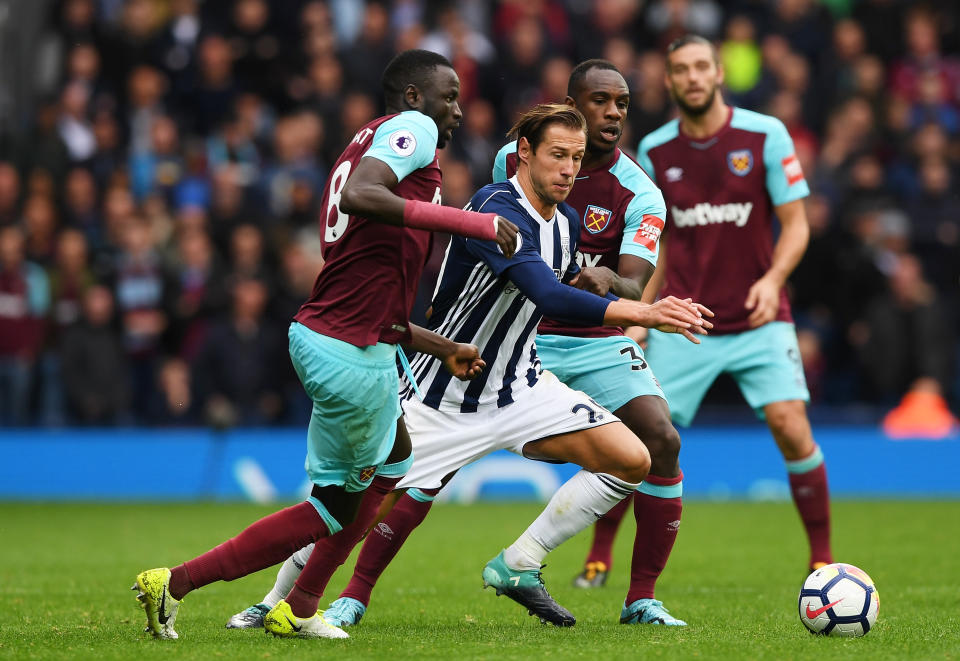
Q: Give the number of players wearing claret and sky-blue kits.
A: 3